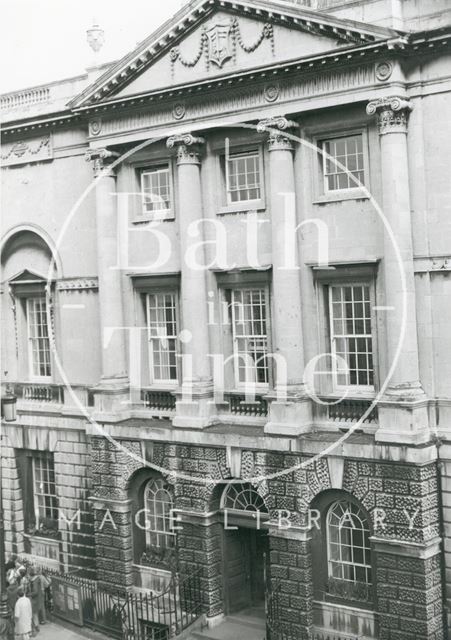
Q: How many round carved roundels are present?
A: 4